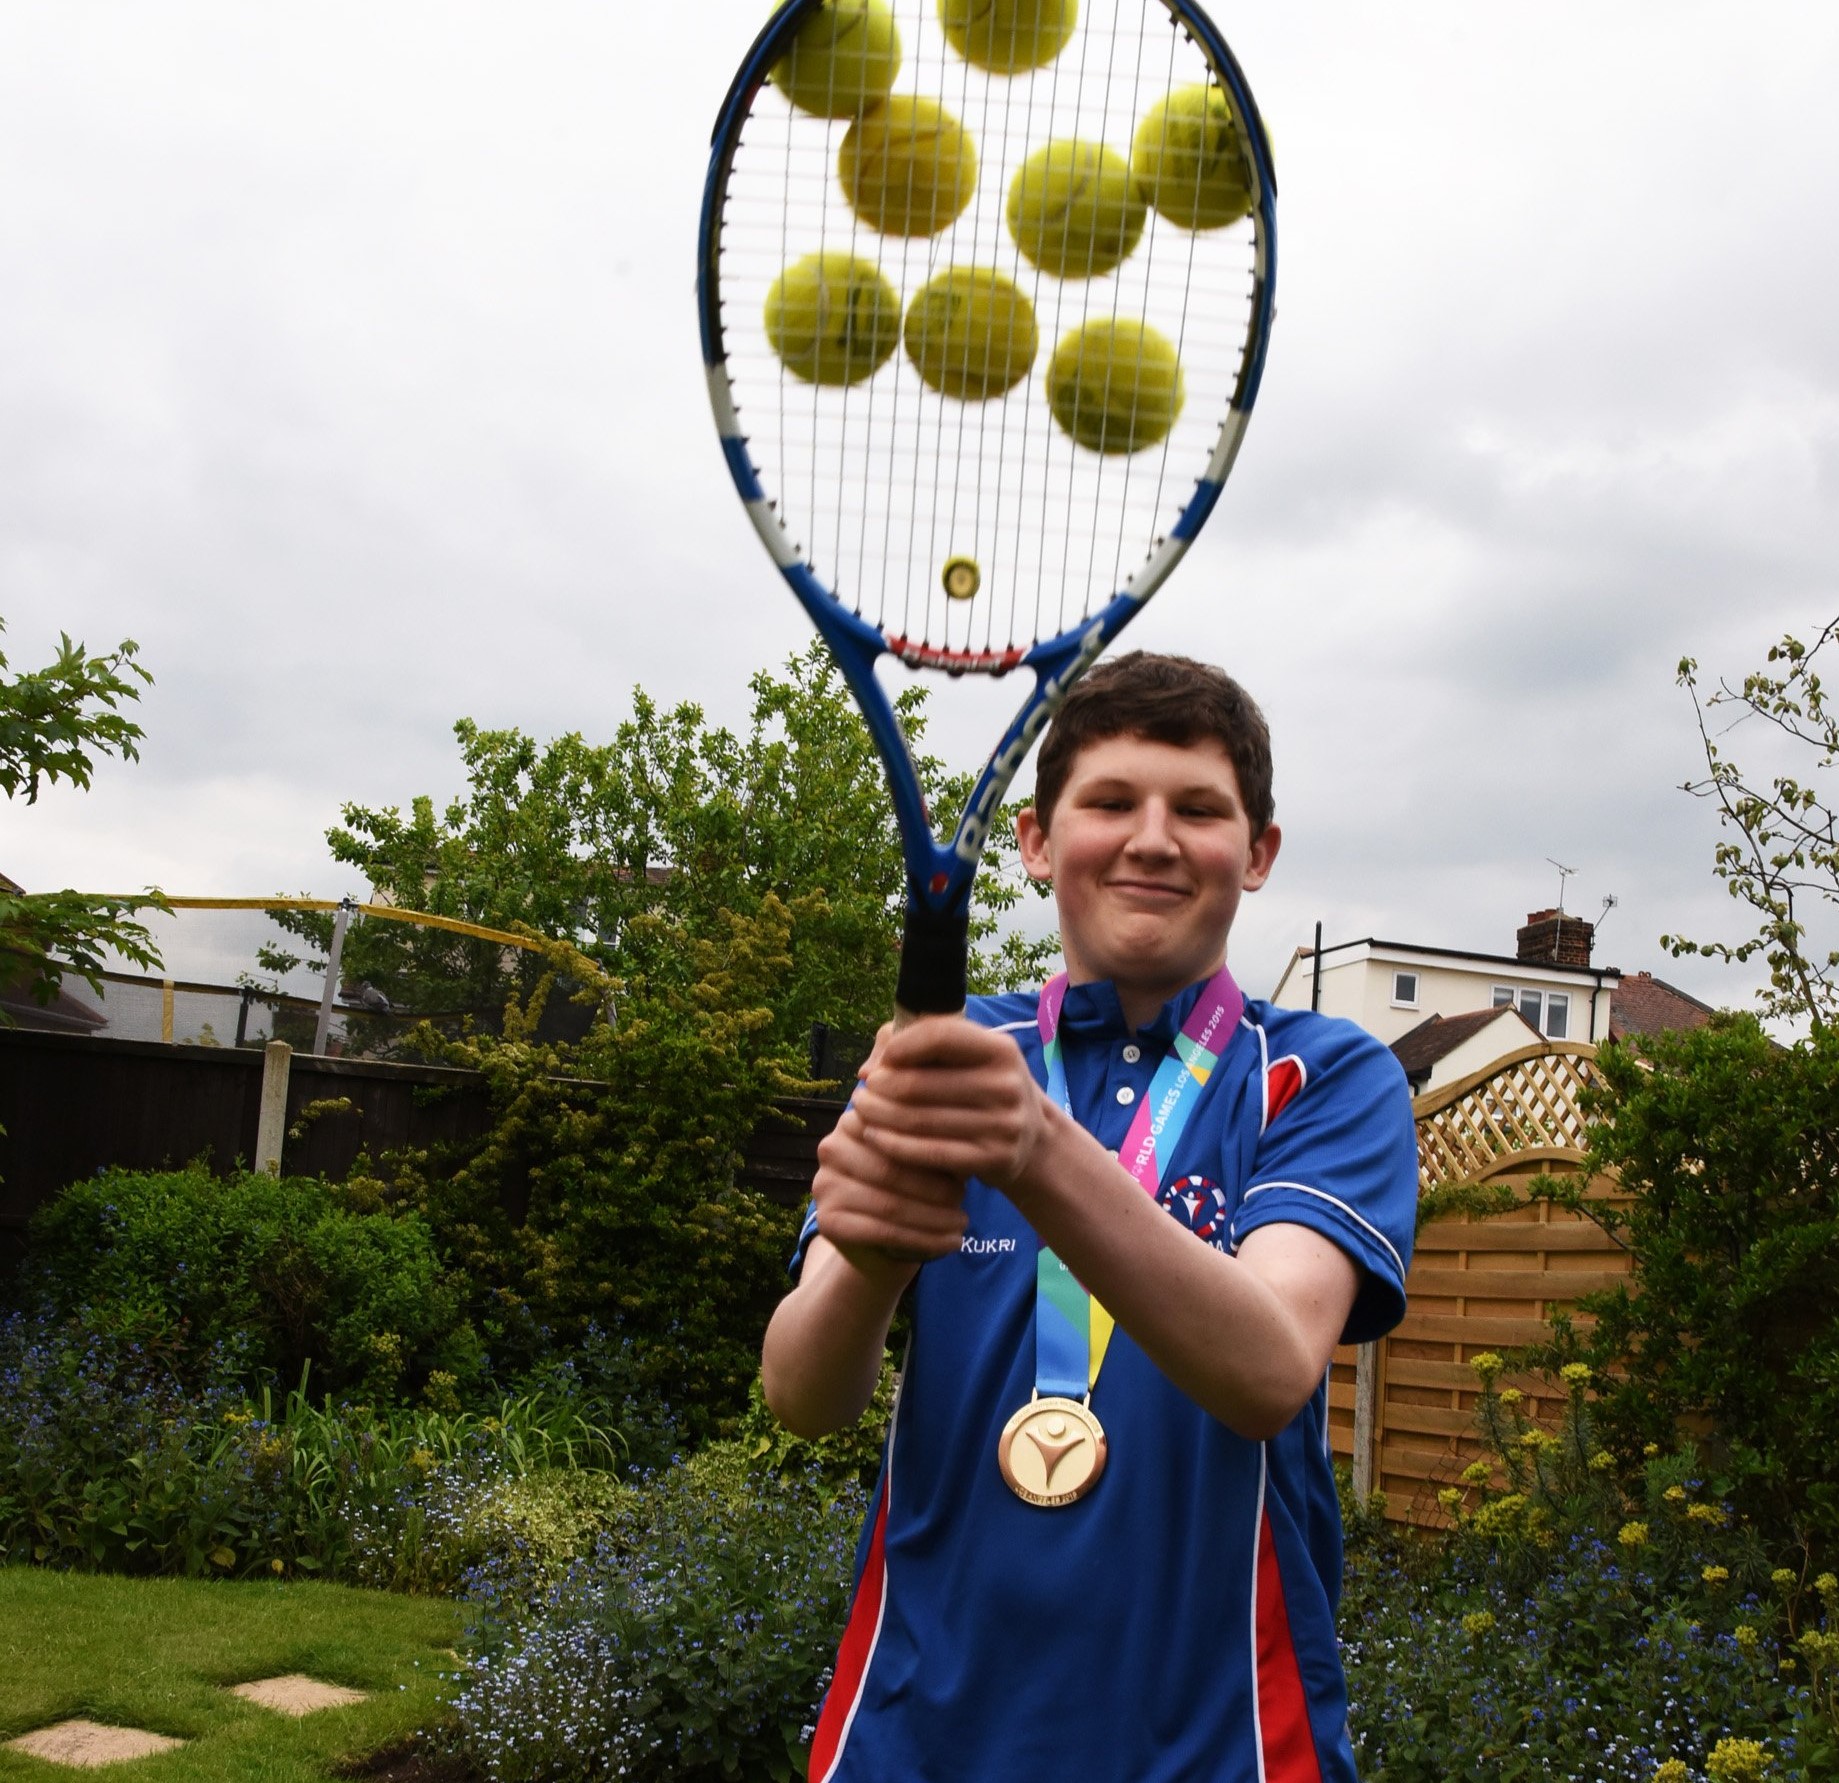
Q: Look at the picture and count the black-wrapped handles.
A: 1